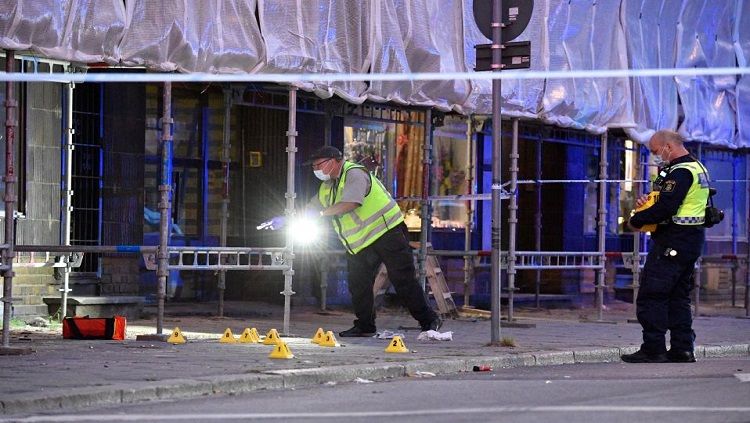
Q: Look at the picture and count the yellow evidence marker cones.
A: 9